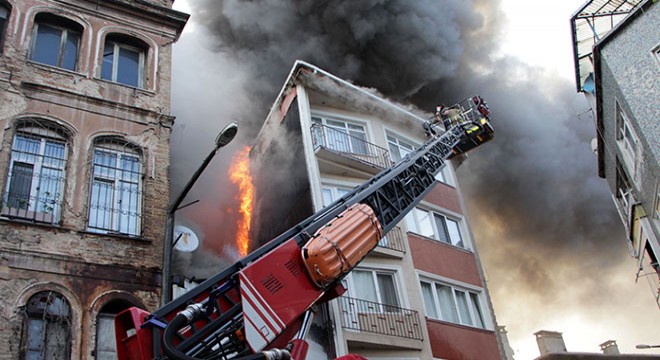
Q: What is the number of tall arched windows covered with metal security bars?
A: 2